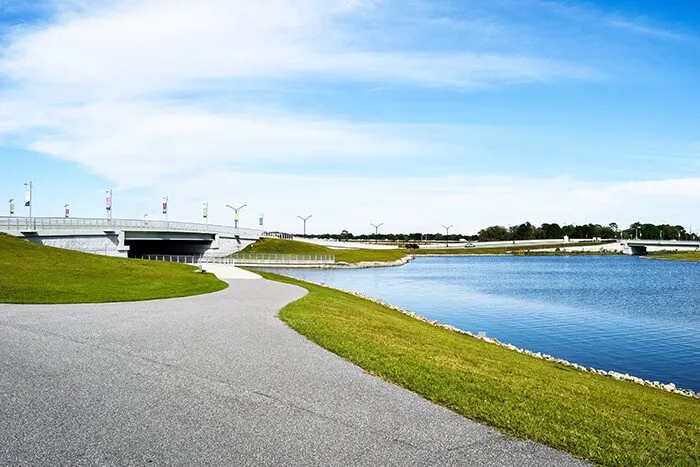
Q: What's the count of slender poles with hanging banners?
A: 8